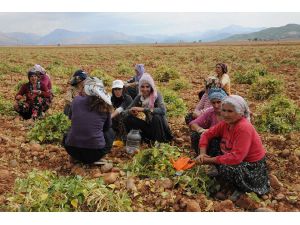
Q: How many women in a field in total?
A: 11